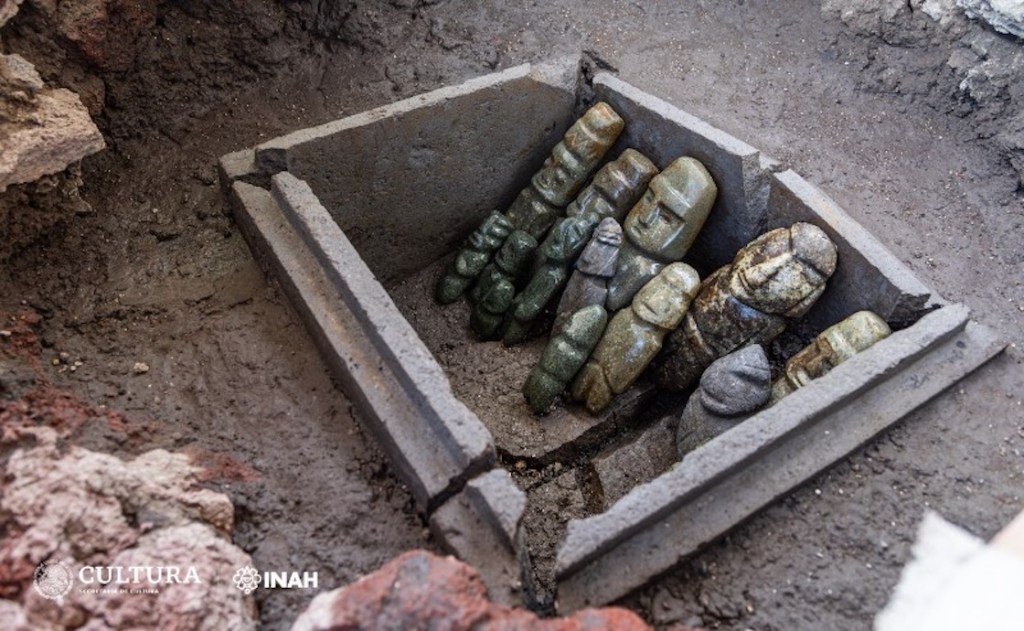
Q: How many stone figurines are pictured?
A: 12